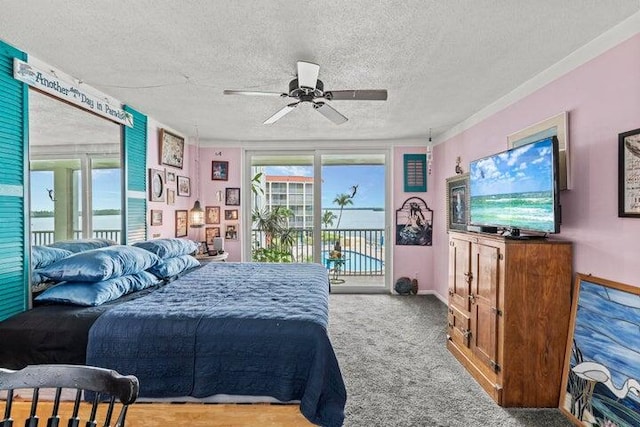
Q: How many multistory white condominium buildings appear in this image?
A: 1